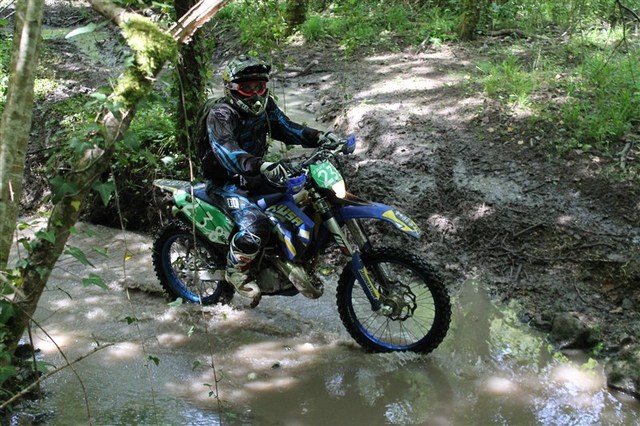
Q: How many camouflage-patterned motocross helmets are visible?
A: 1